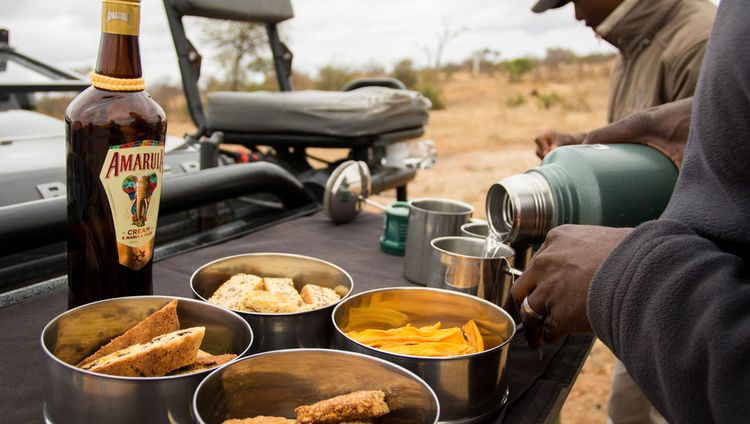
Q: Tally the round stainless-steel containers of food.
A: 4